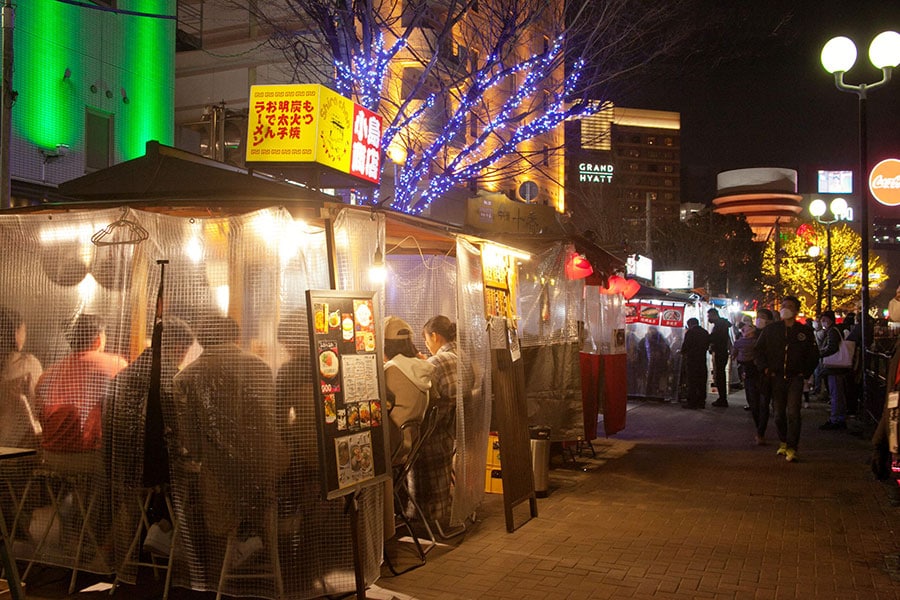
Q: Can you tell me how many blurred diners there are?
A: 5